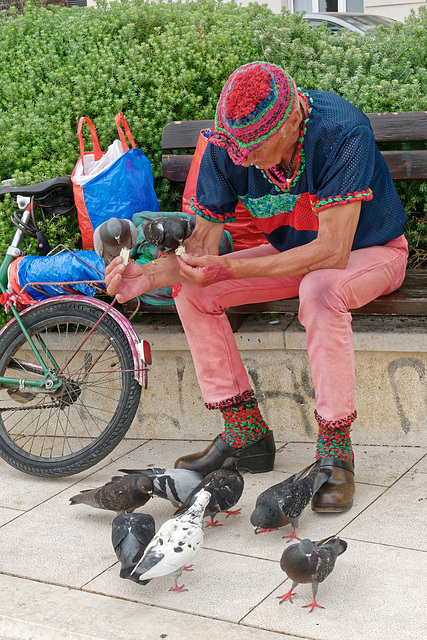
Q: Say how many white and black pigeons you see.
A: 1